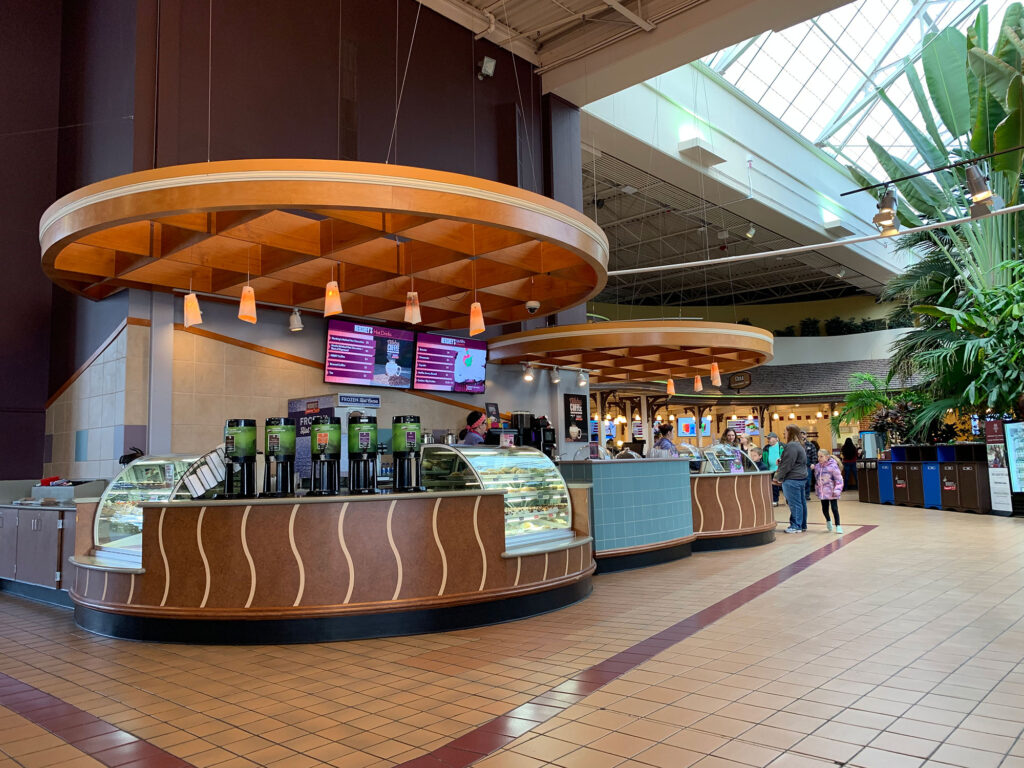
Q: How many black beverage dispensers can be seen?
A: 5